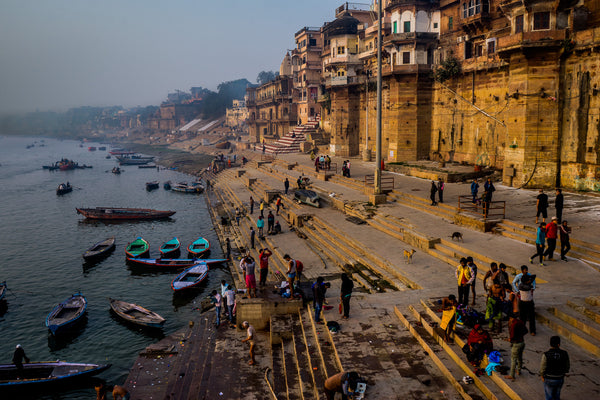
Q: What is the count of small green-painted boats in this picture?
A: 3